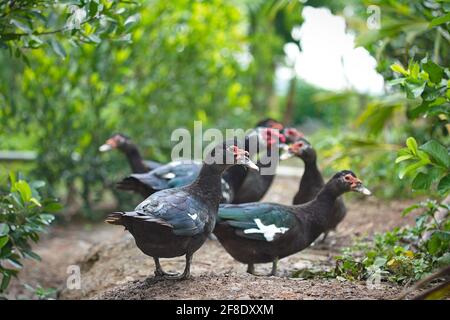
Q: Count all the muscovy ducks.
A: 7